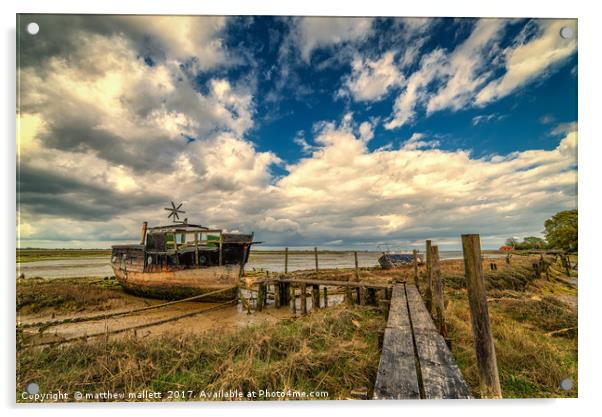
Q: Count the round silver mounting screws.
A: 4